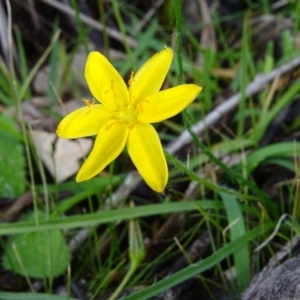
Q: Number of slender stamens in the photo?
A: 6